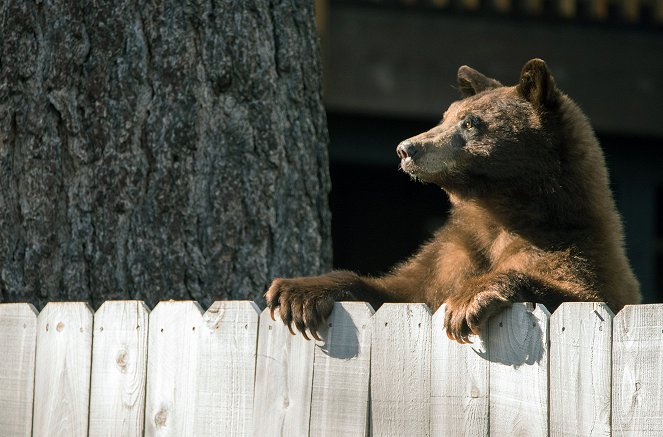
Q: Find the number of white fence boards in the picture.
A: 12